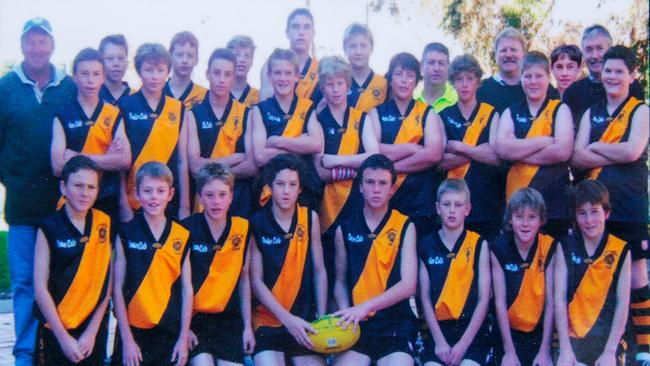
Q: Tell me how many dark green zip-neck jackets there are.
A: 1